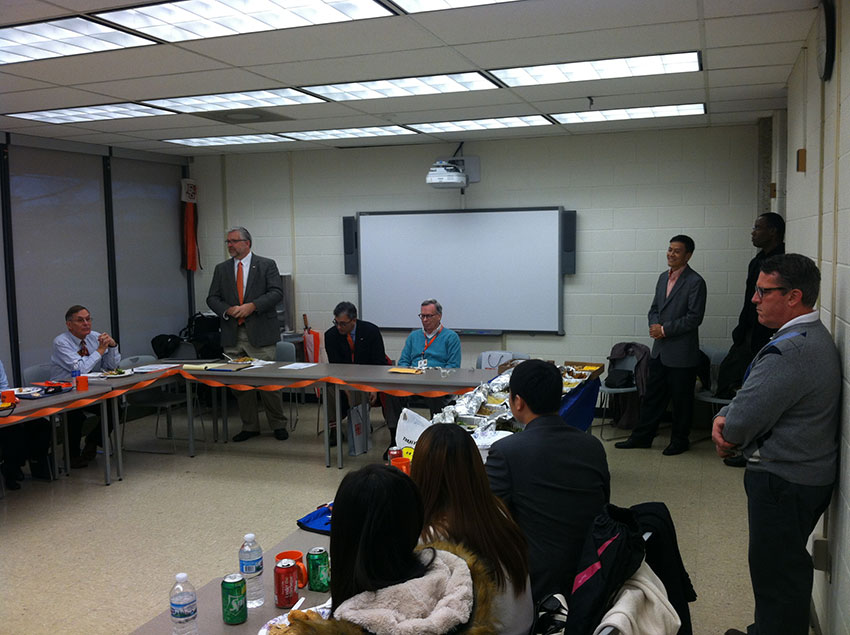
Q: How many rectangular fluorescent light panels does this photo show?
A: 11